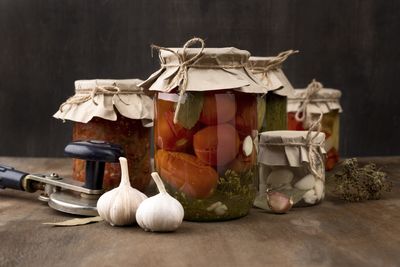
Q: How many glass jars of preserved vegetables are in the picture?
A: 5